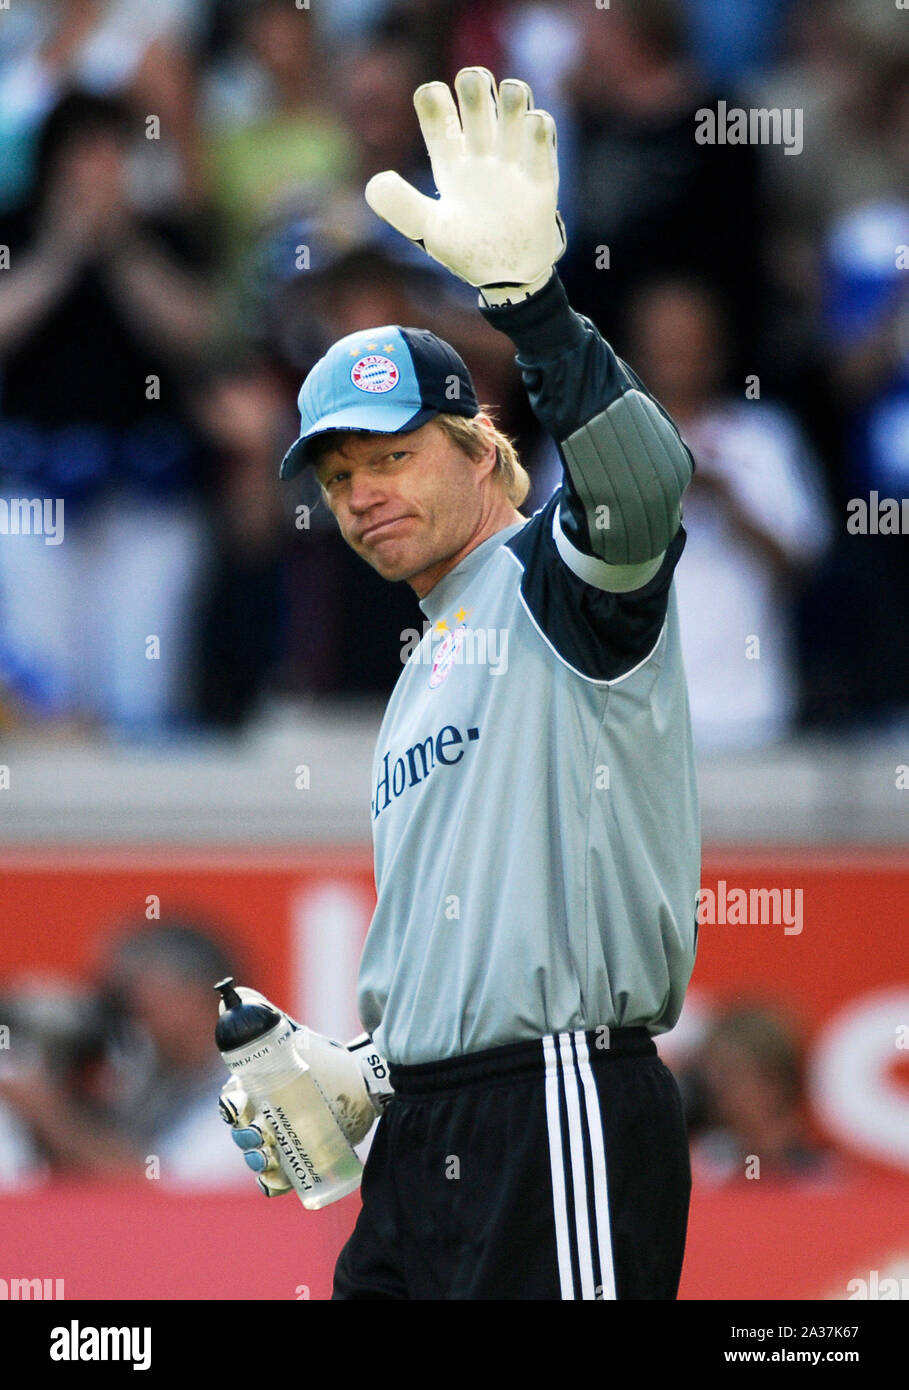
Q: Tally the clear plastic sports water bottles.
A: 1